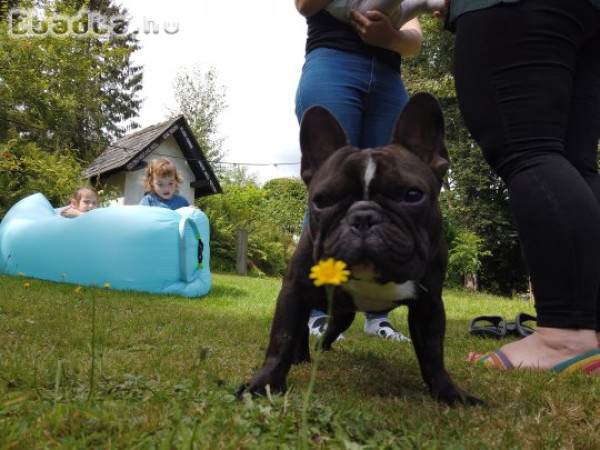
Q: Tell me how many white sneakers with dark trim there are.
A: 2